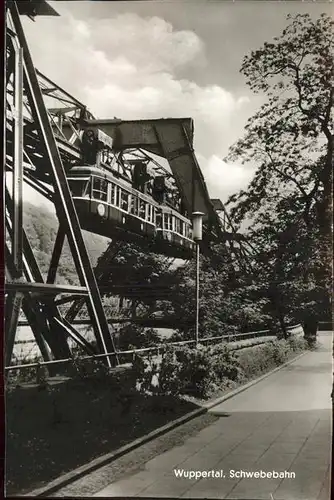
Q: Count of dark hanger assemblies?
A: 3